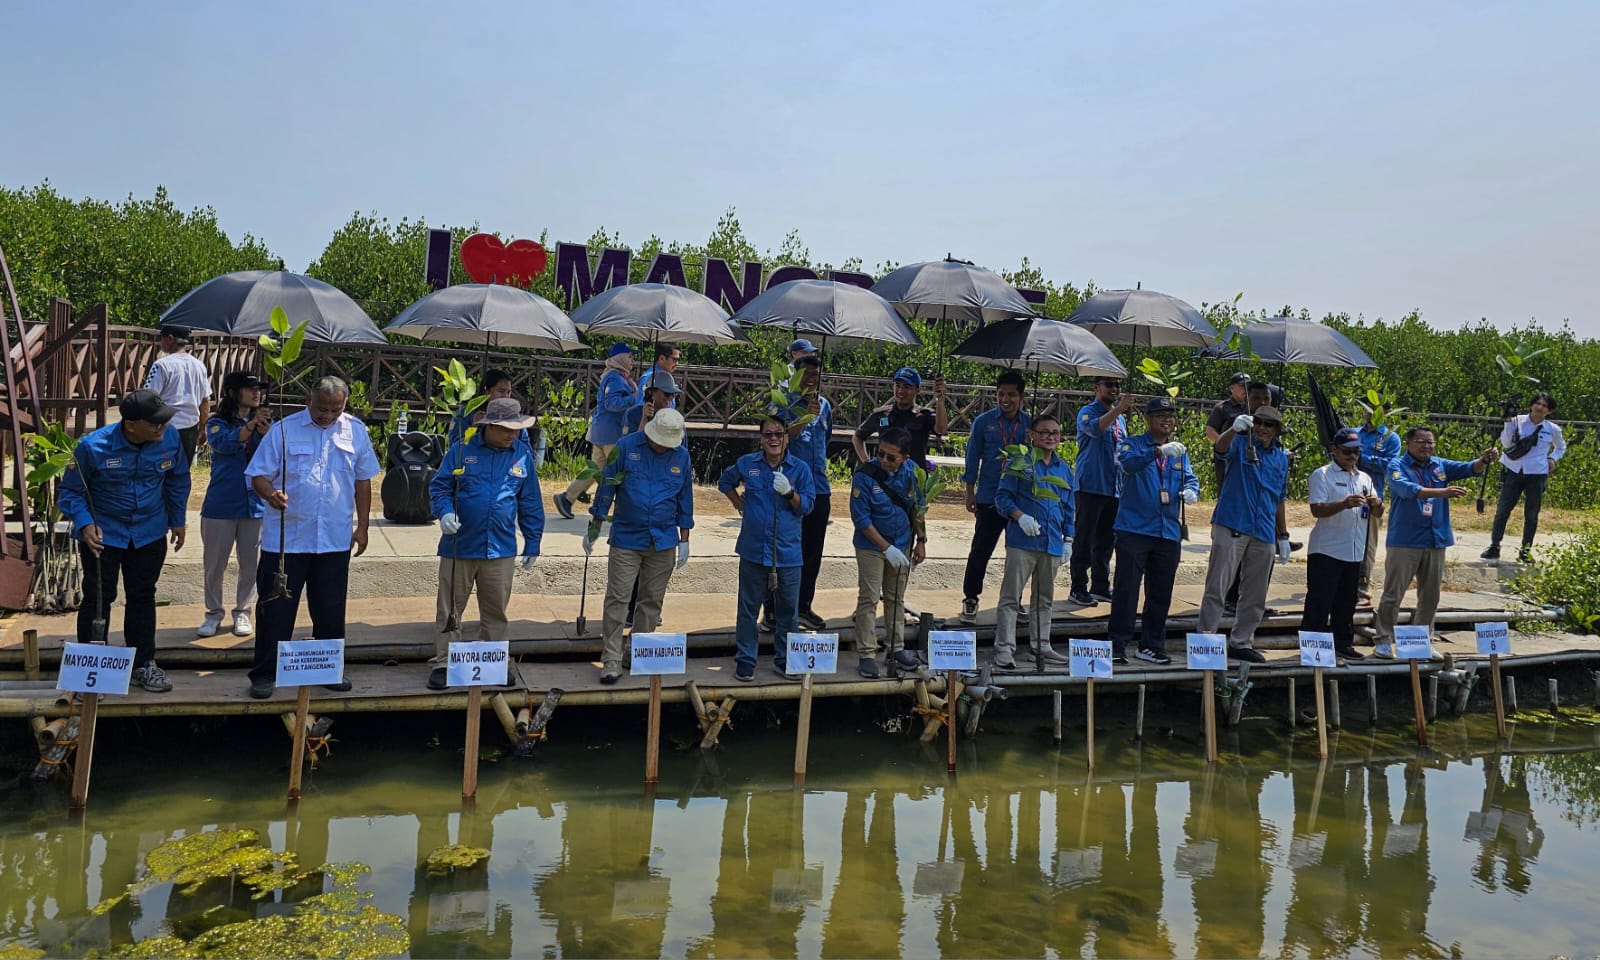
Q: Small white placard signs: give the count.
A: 11